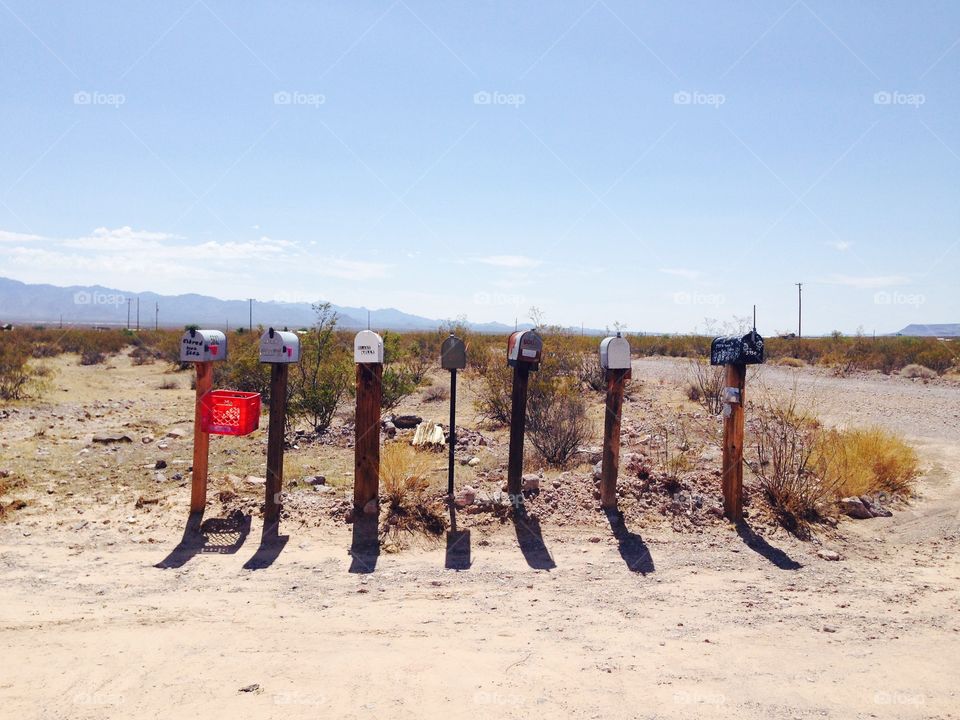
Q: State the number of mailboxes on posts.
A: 7